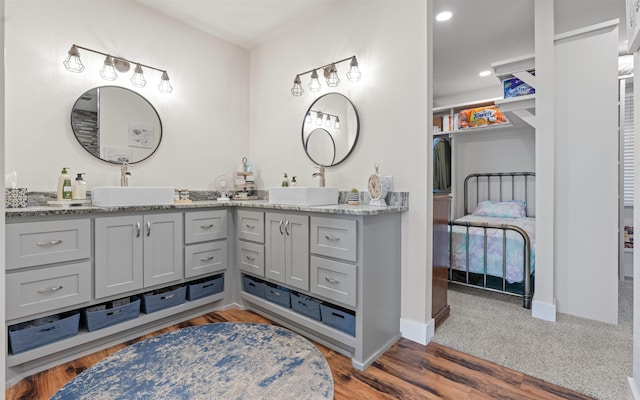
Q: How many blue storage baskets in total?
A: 8